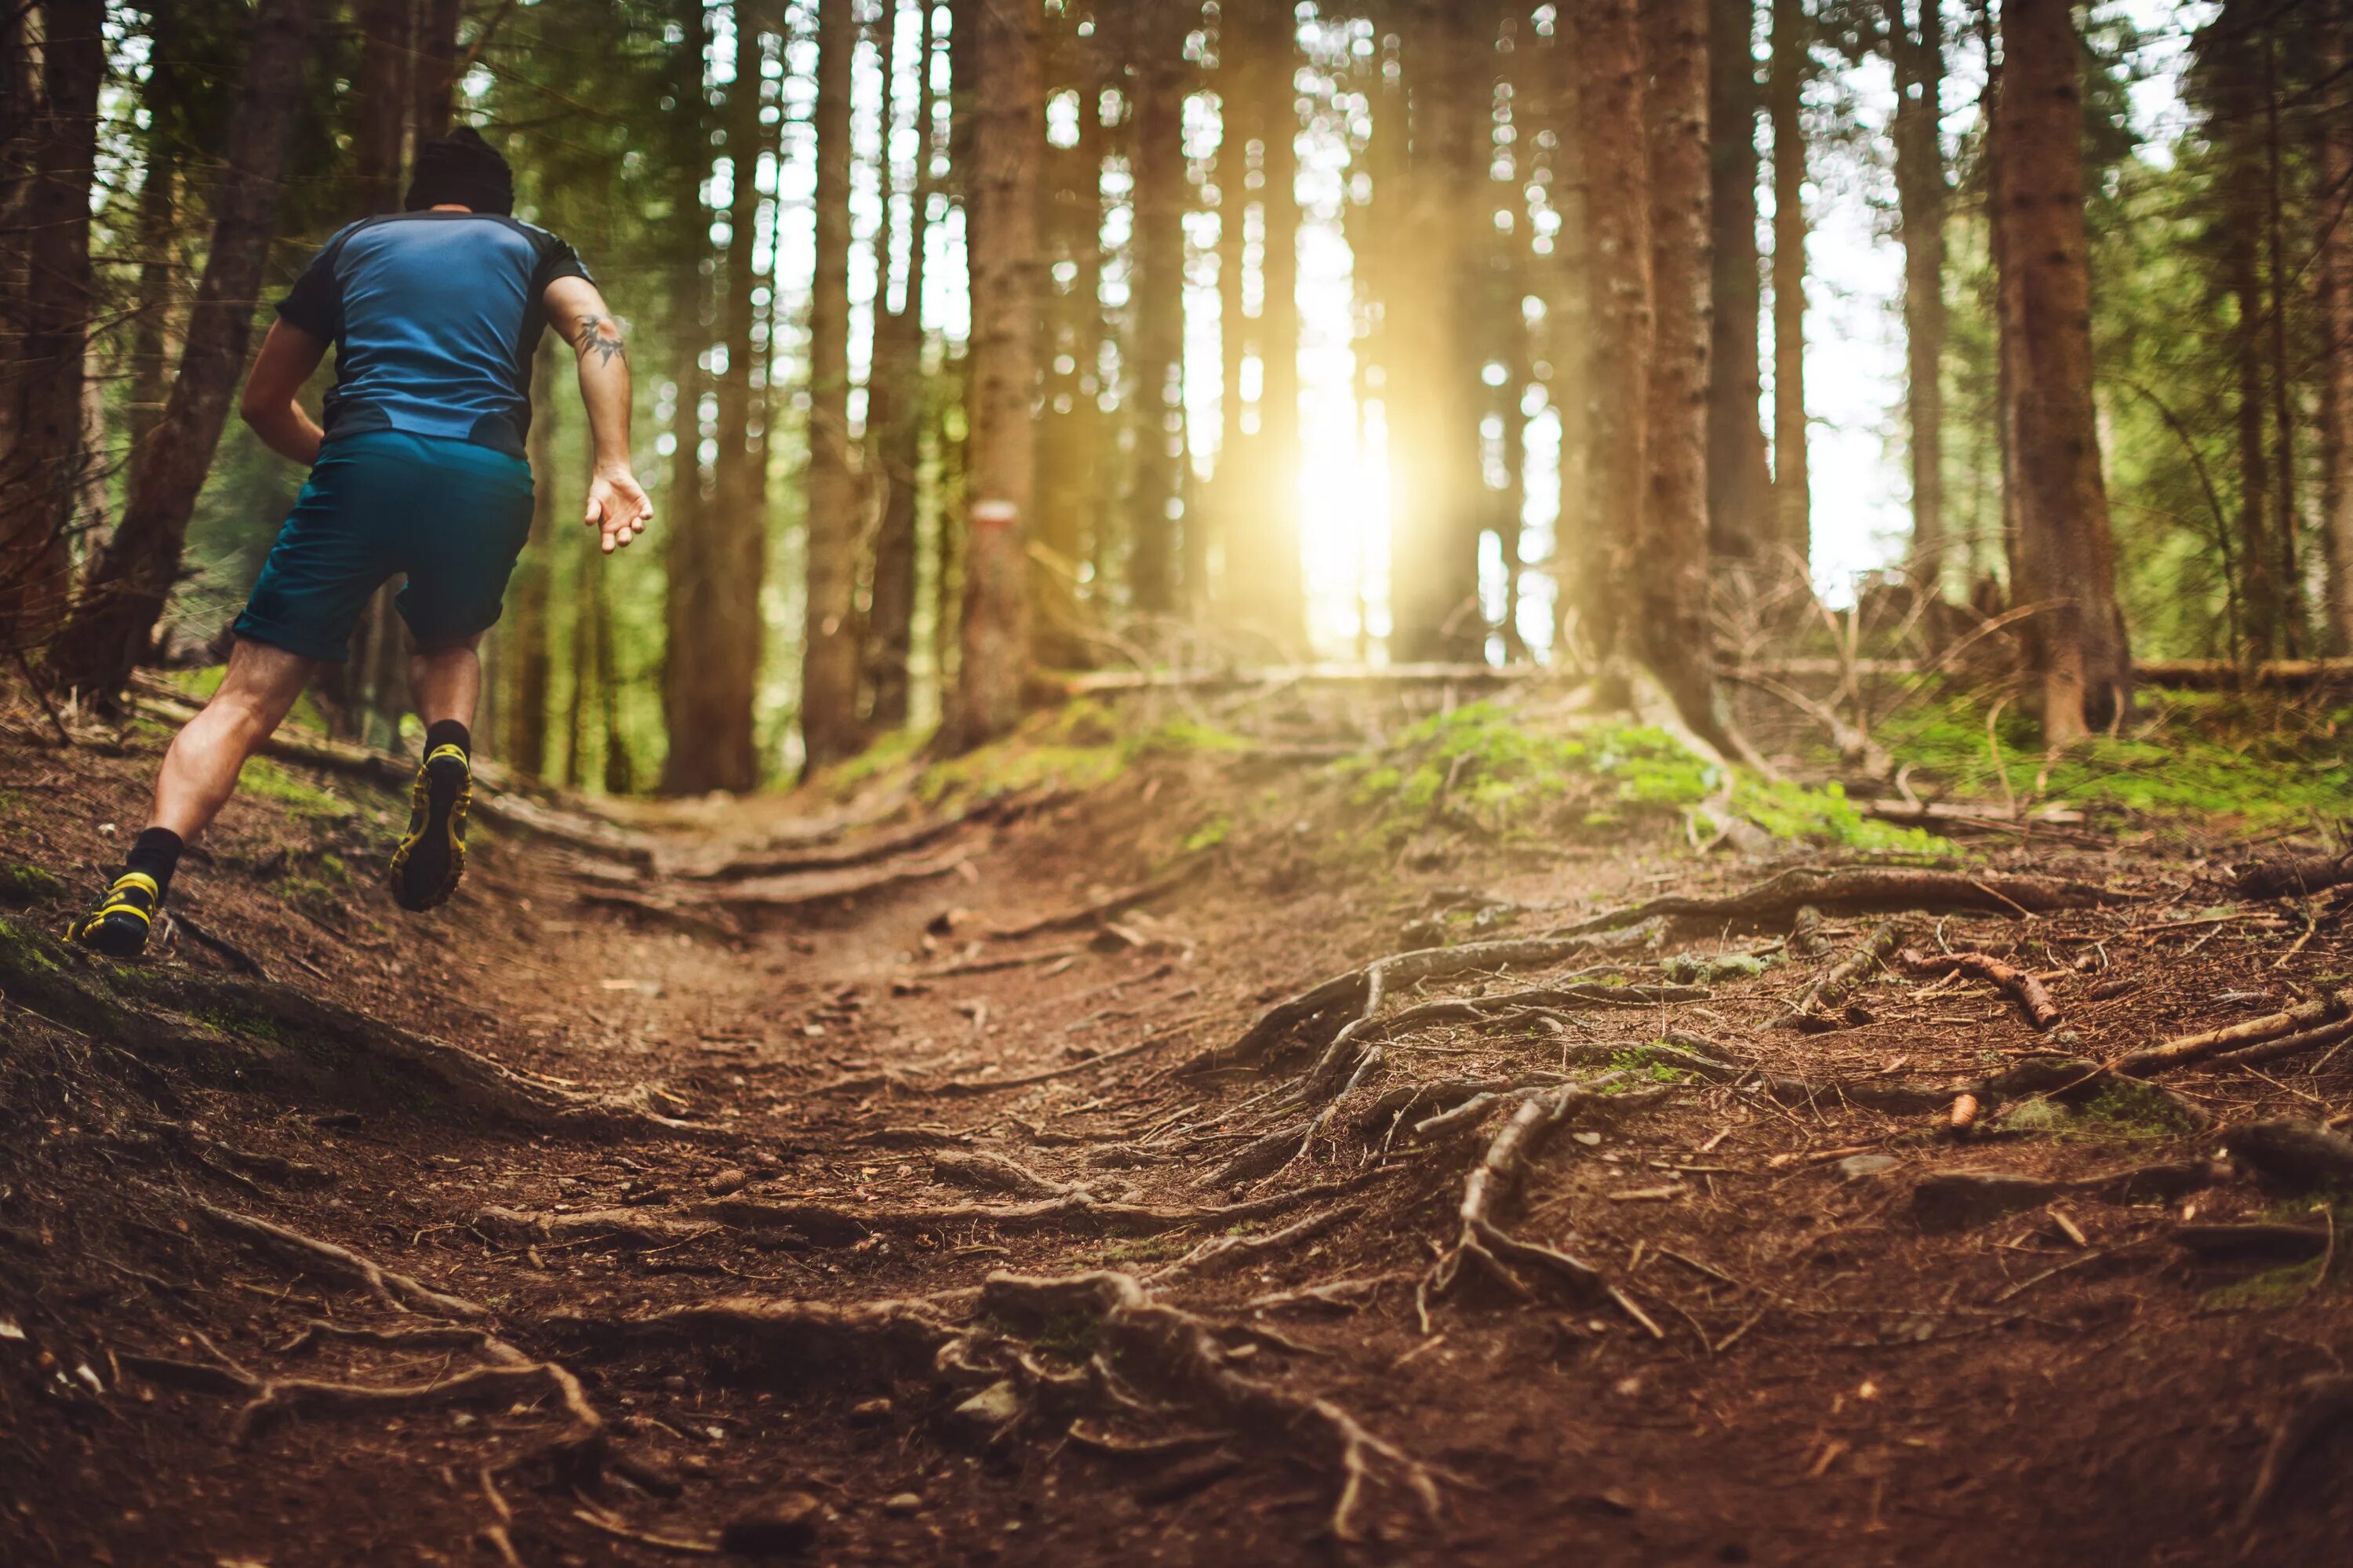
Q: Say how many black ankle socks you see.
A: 2